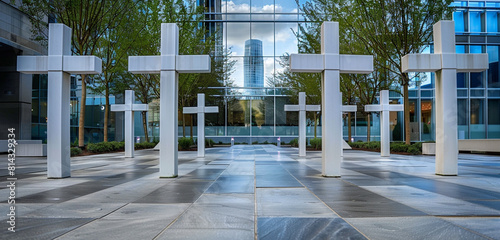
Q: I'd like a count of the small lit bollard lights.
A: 4